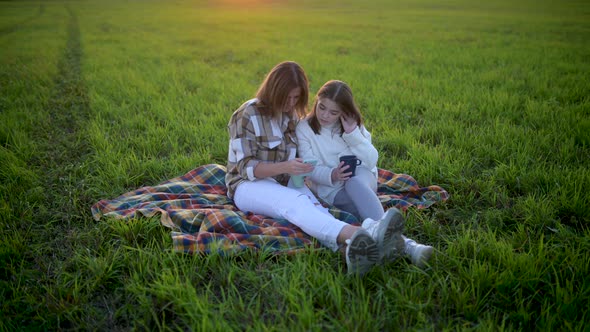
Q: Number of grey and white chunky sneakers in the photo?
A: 3